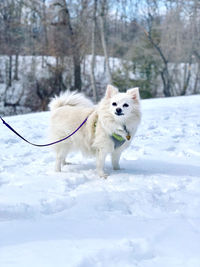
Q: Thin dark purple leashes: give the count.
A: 1